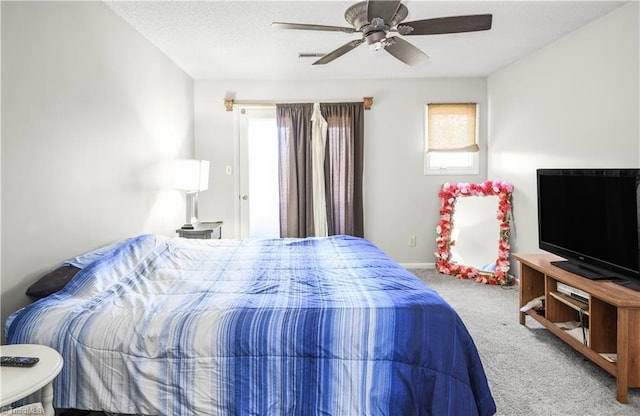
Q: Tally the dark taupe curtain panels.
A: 2